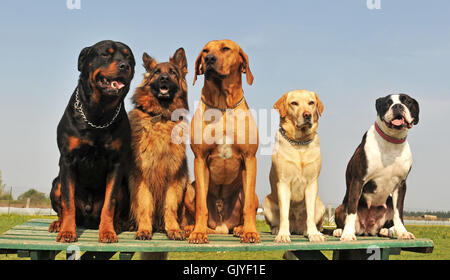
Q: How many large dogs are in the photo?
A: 5